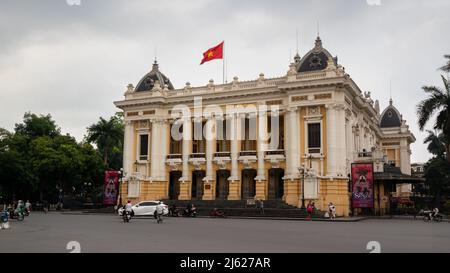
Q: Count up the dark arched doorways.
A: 5